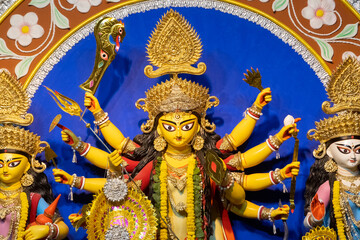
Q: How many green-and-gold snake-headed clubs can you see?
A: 1